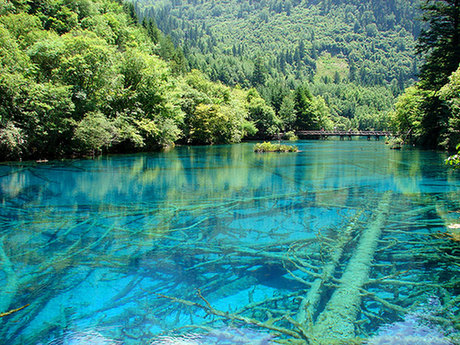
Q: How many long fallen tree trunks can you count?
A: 2